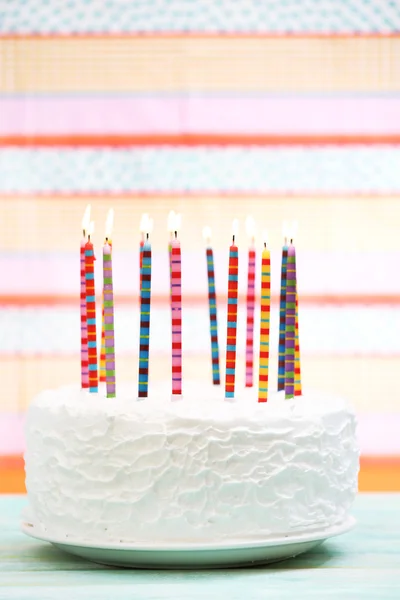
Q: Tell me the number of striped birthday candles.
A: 15